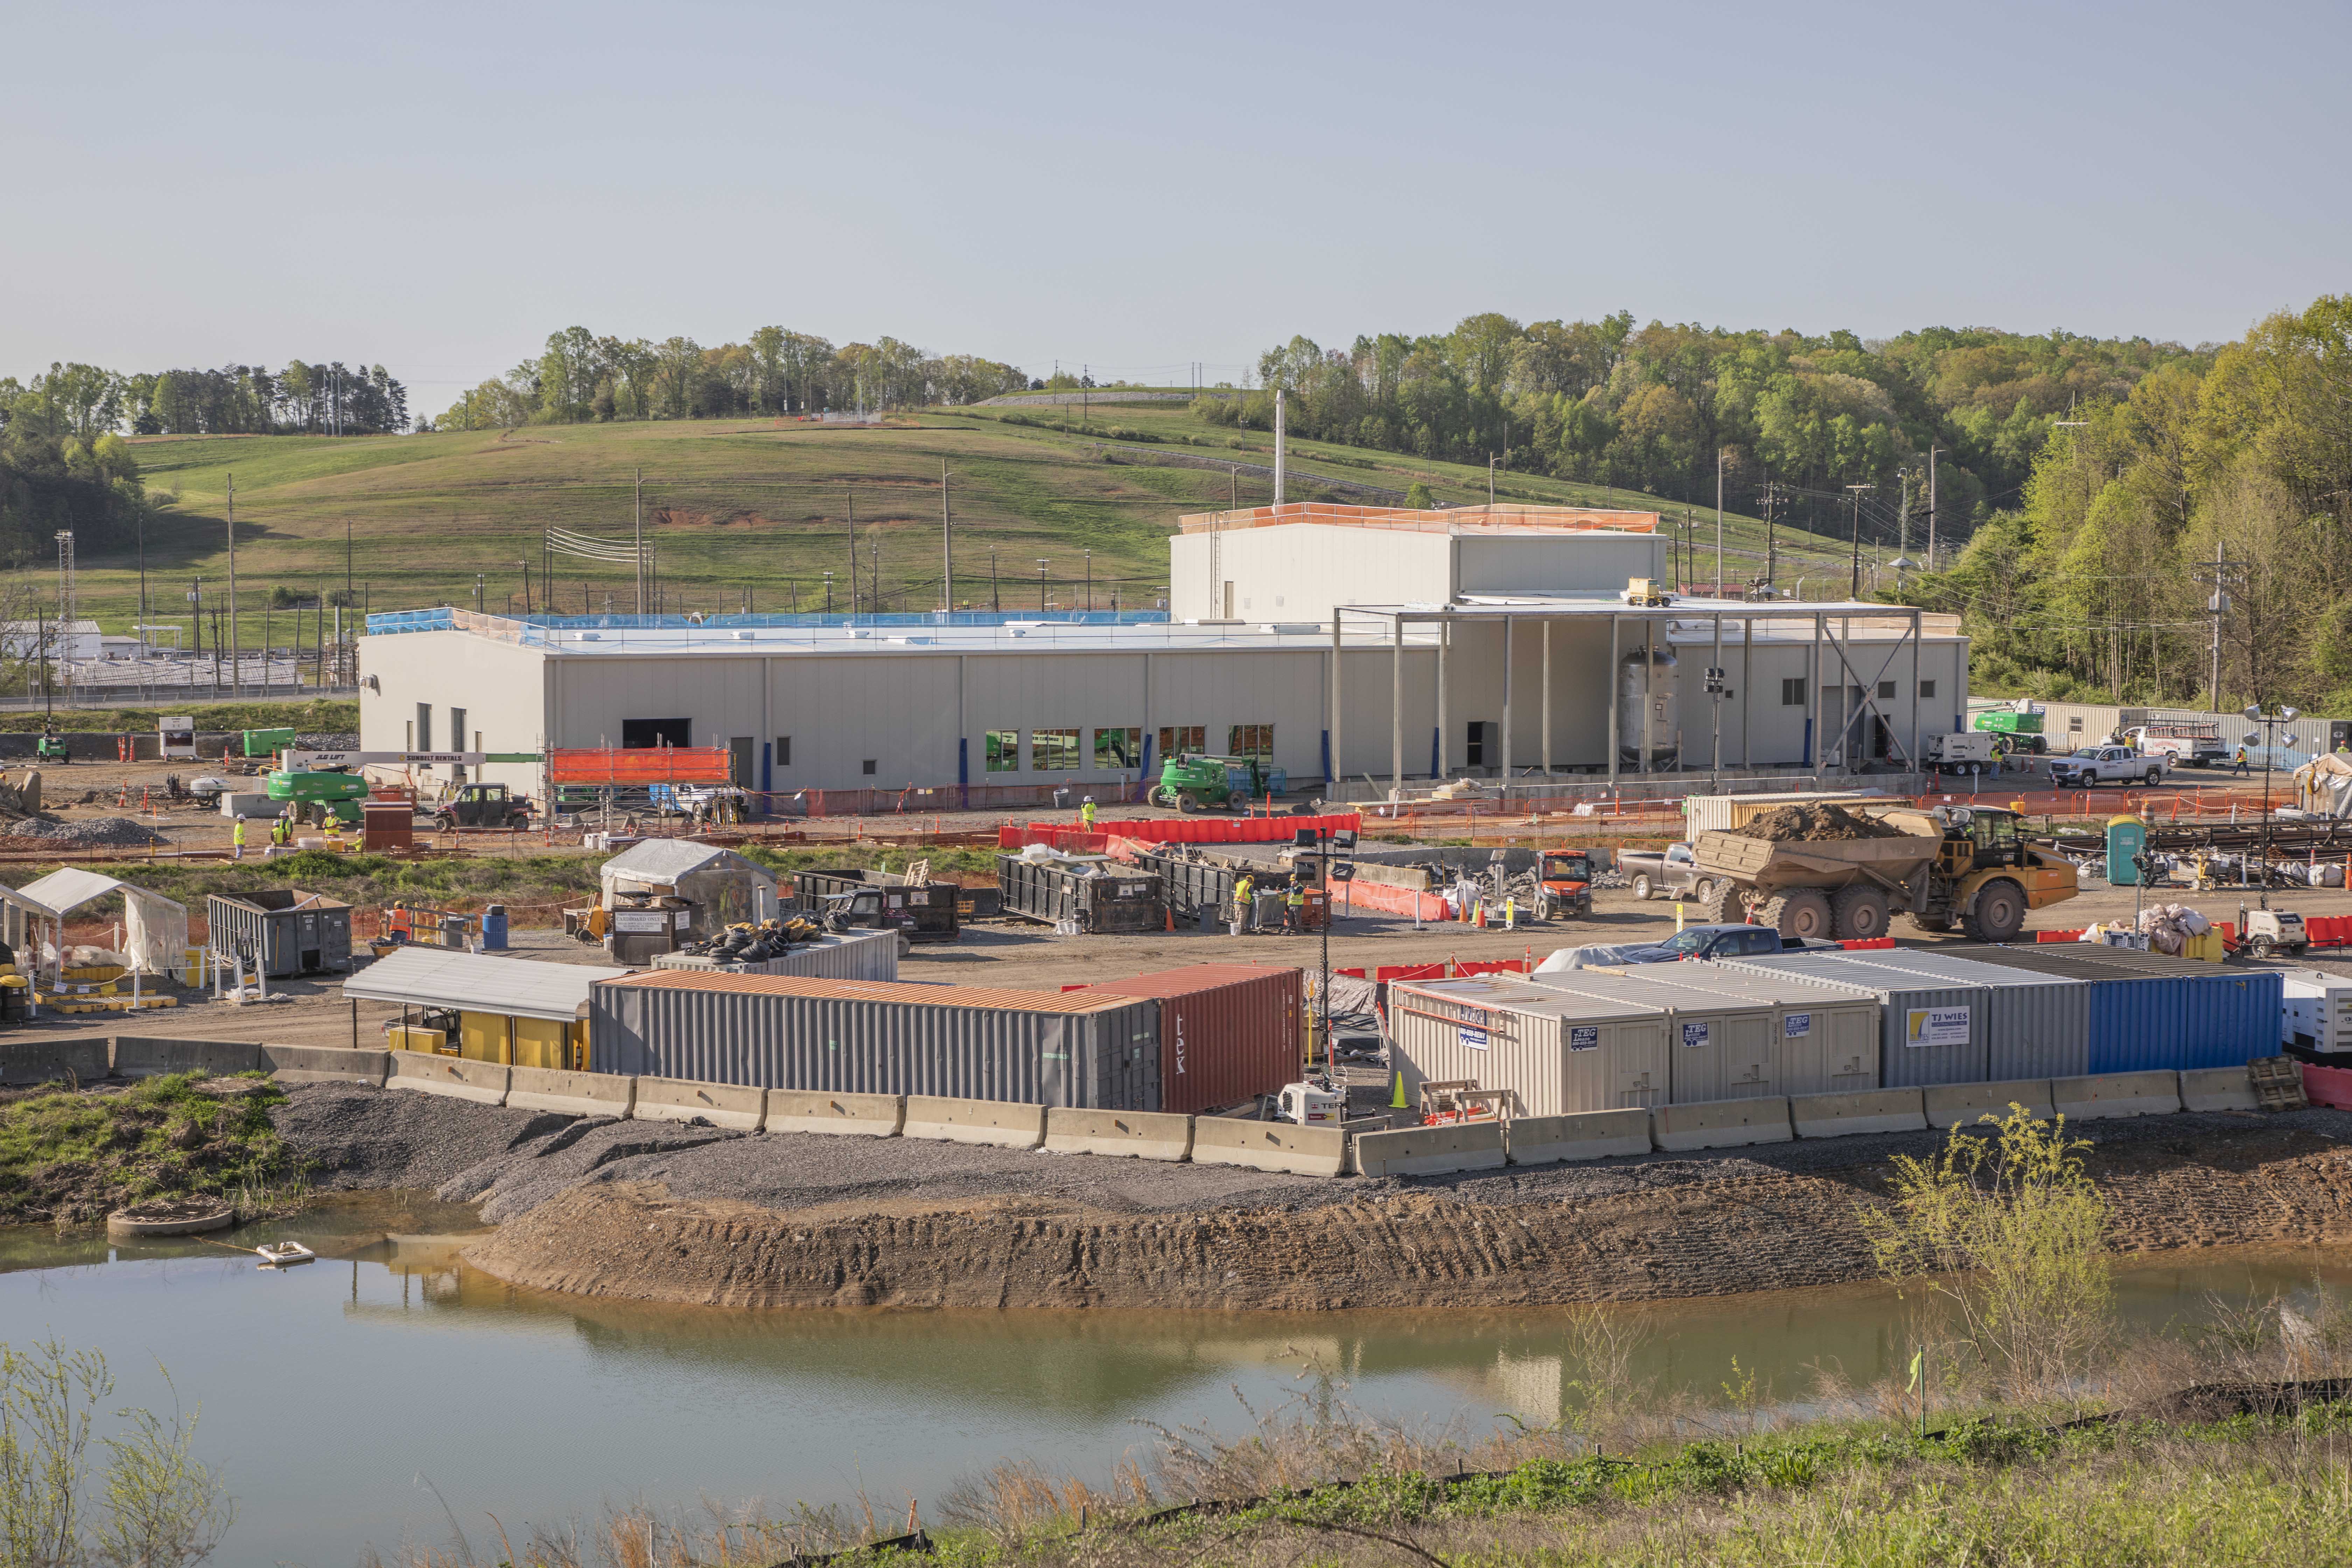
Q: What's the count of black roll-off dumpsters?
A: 3